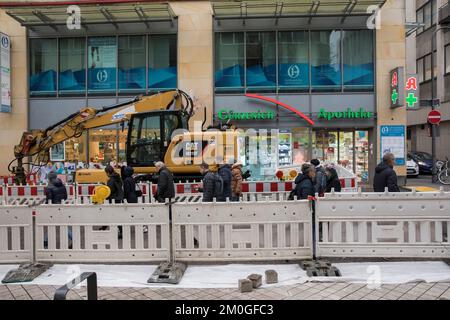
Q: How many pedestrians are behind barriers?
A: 11